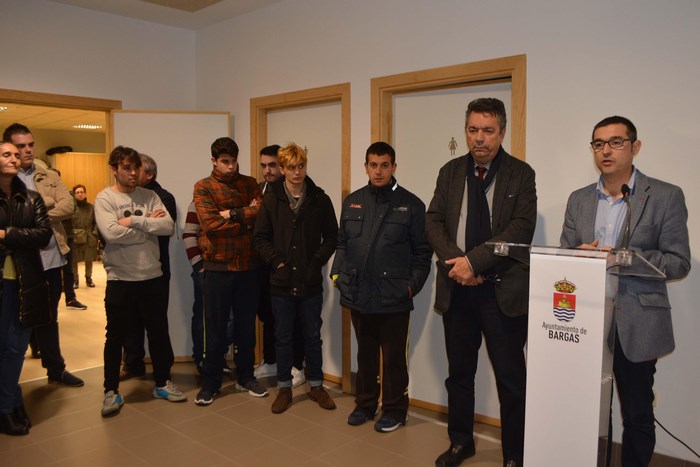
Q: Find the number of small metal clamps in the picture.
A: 2